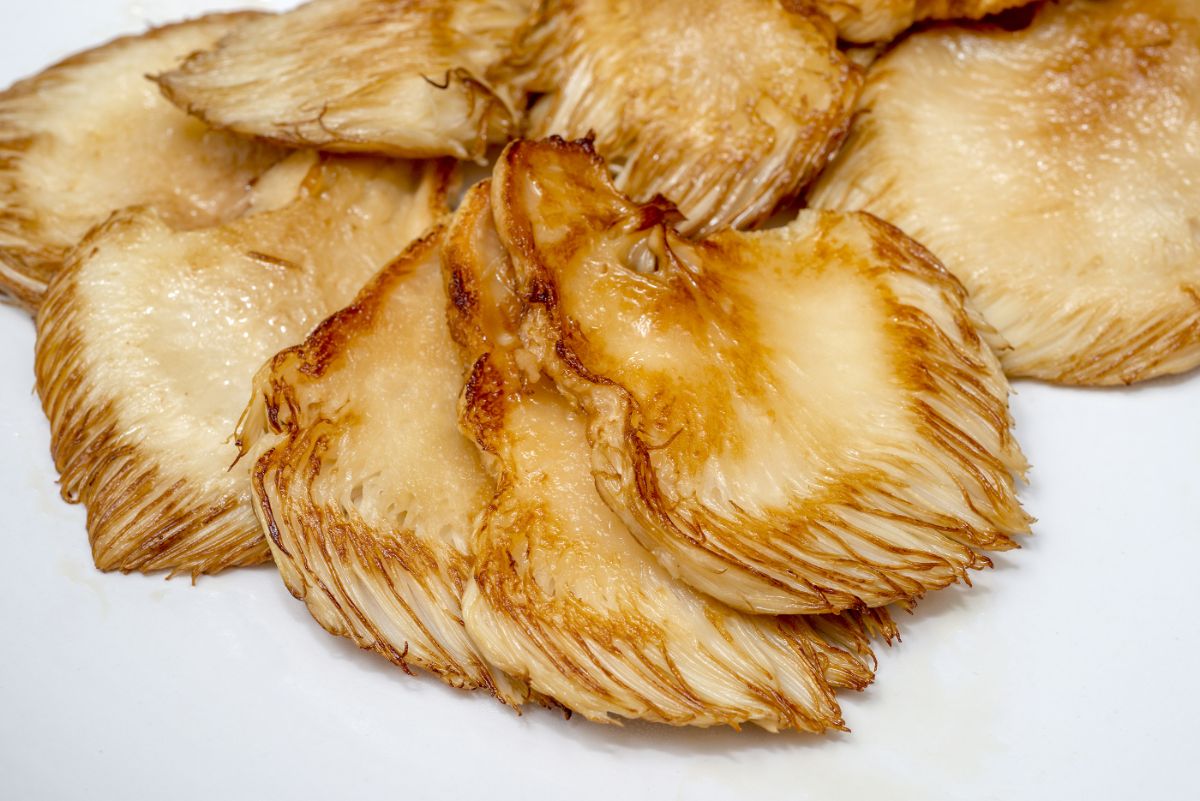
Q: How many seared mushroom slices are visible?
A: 9